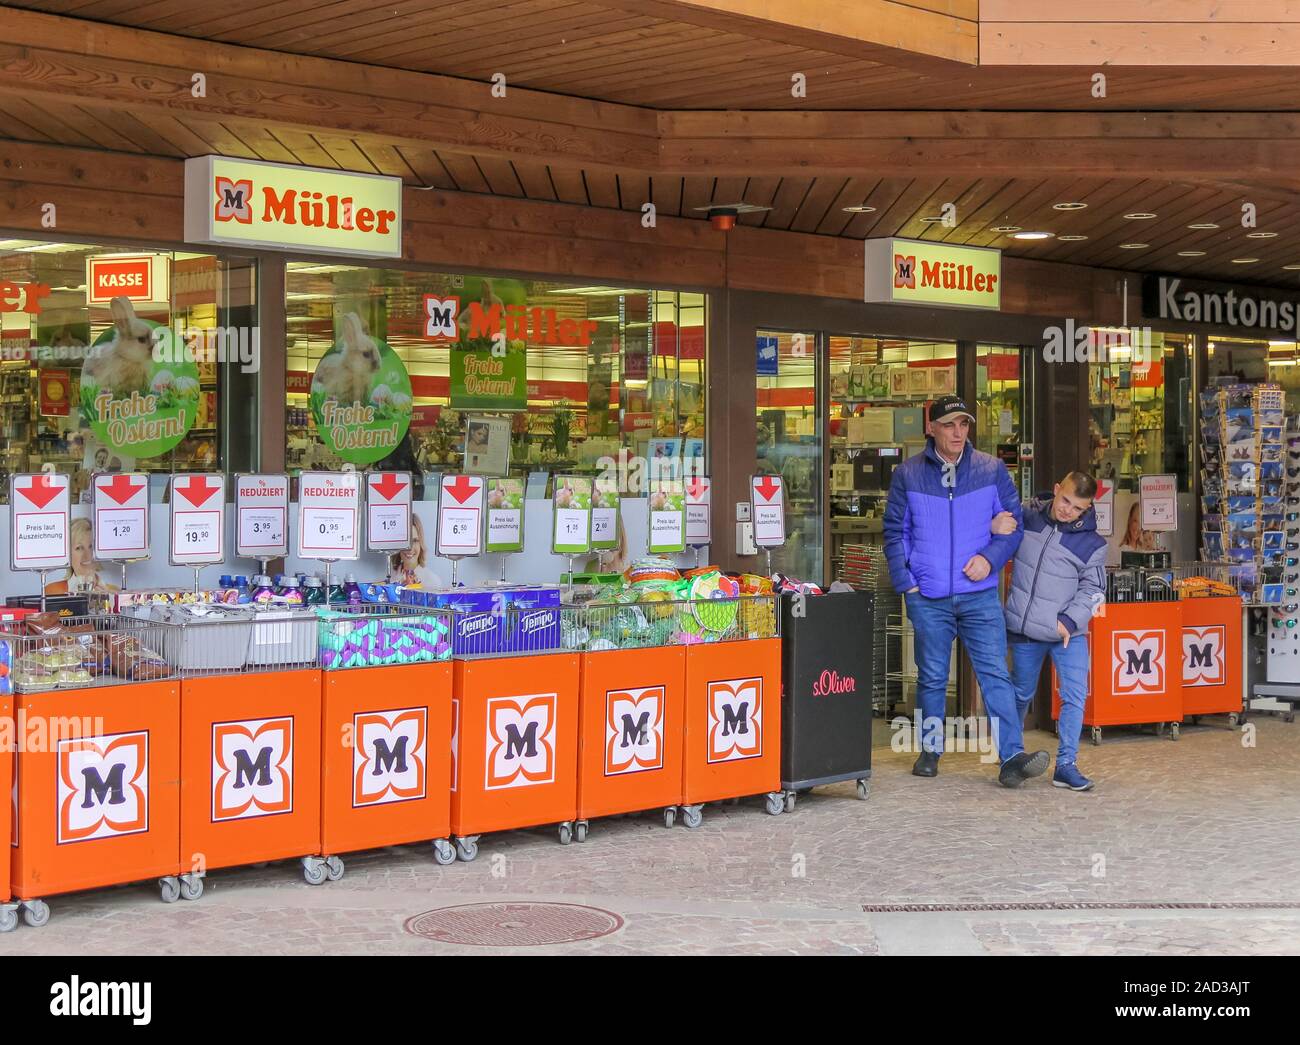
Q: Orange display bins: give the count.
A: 9